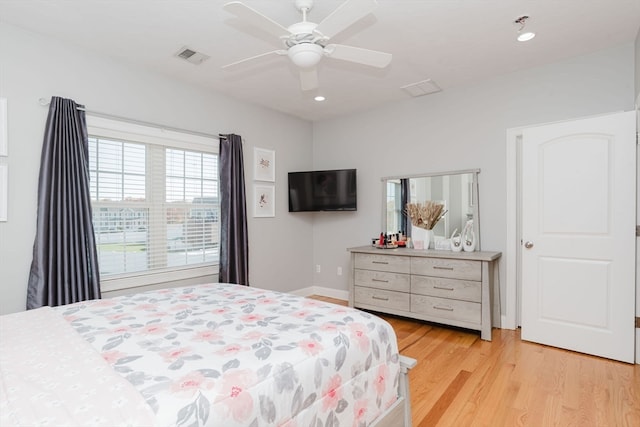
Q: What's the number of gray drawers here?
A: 6